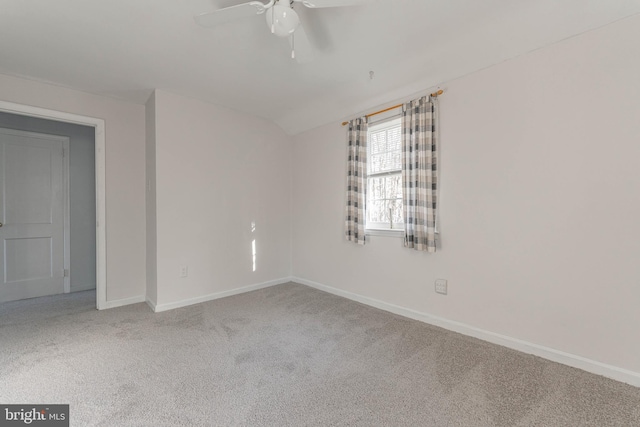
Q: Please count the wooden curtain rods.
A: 1